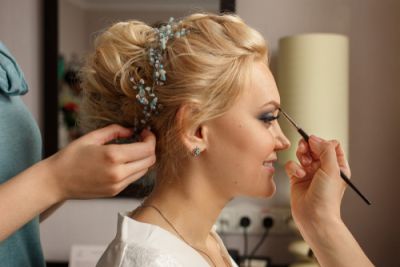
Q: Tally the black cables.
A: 2